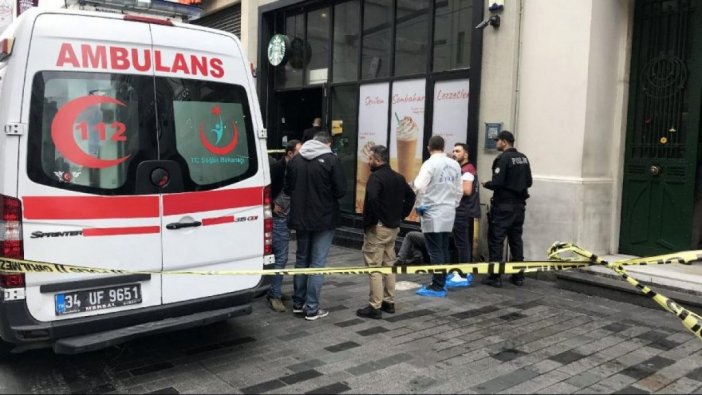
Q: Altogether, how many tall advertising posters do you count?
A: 3